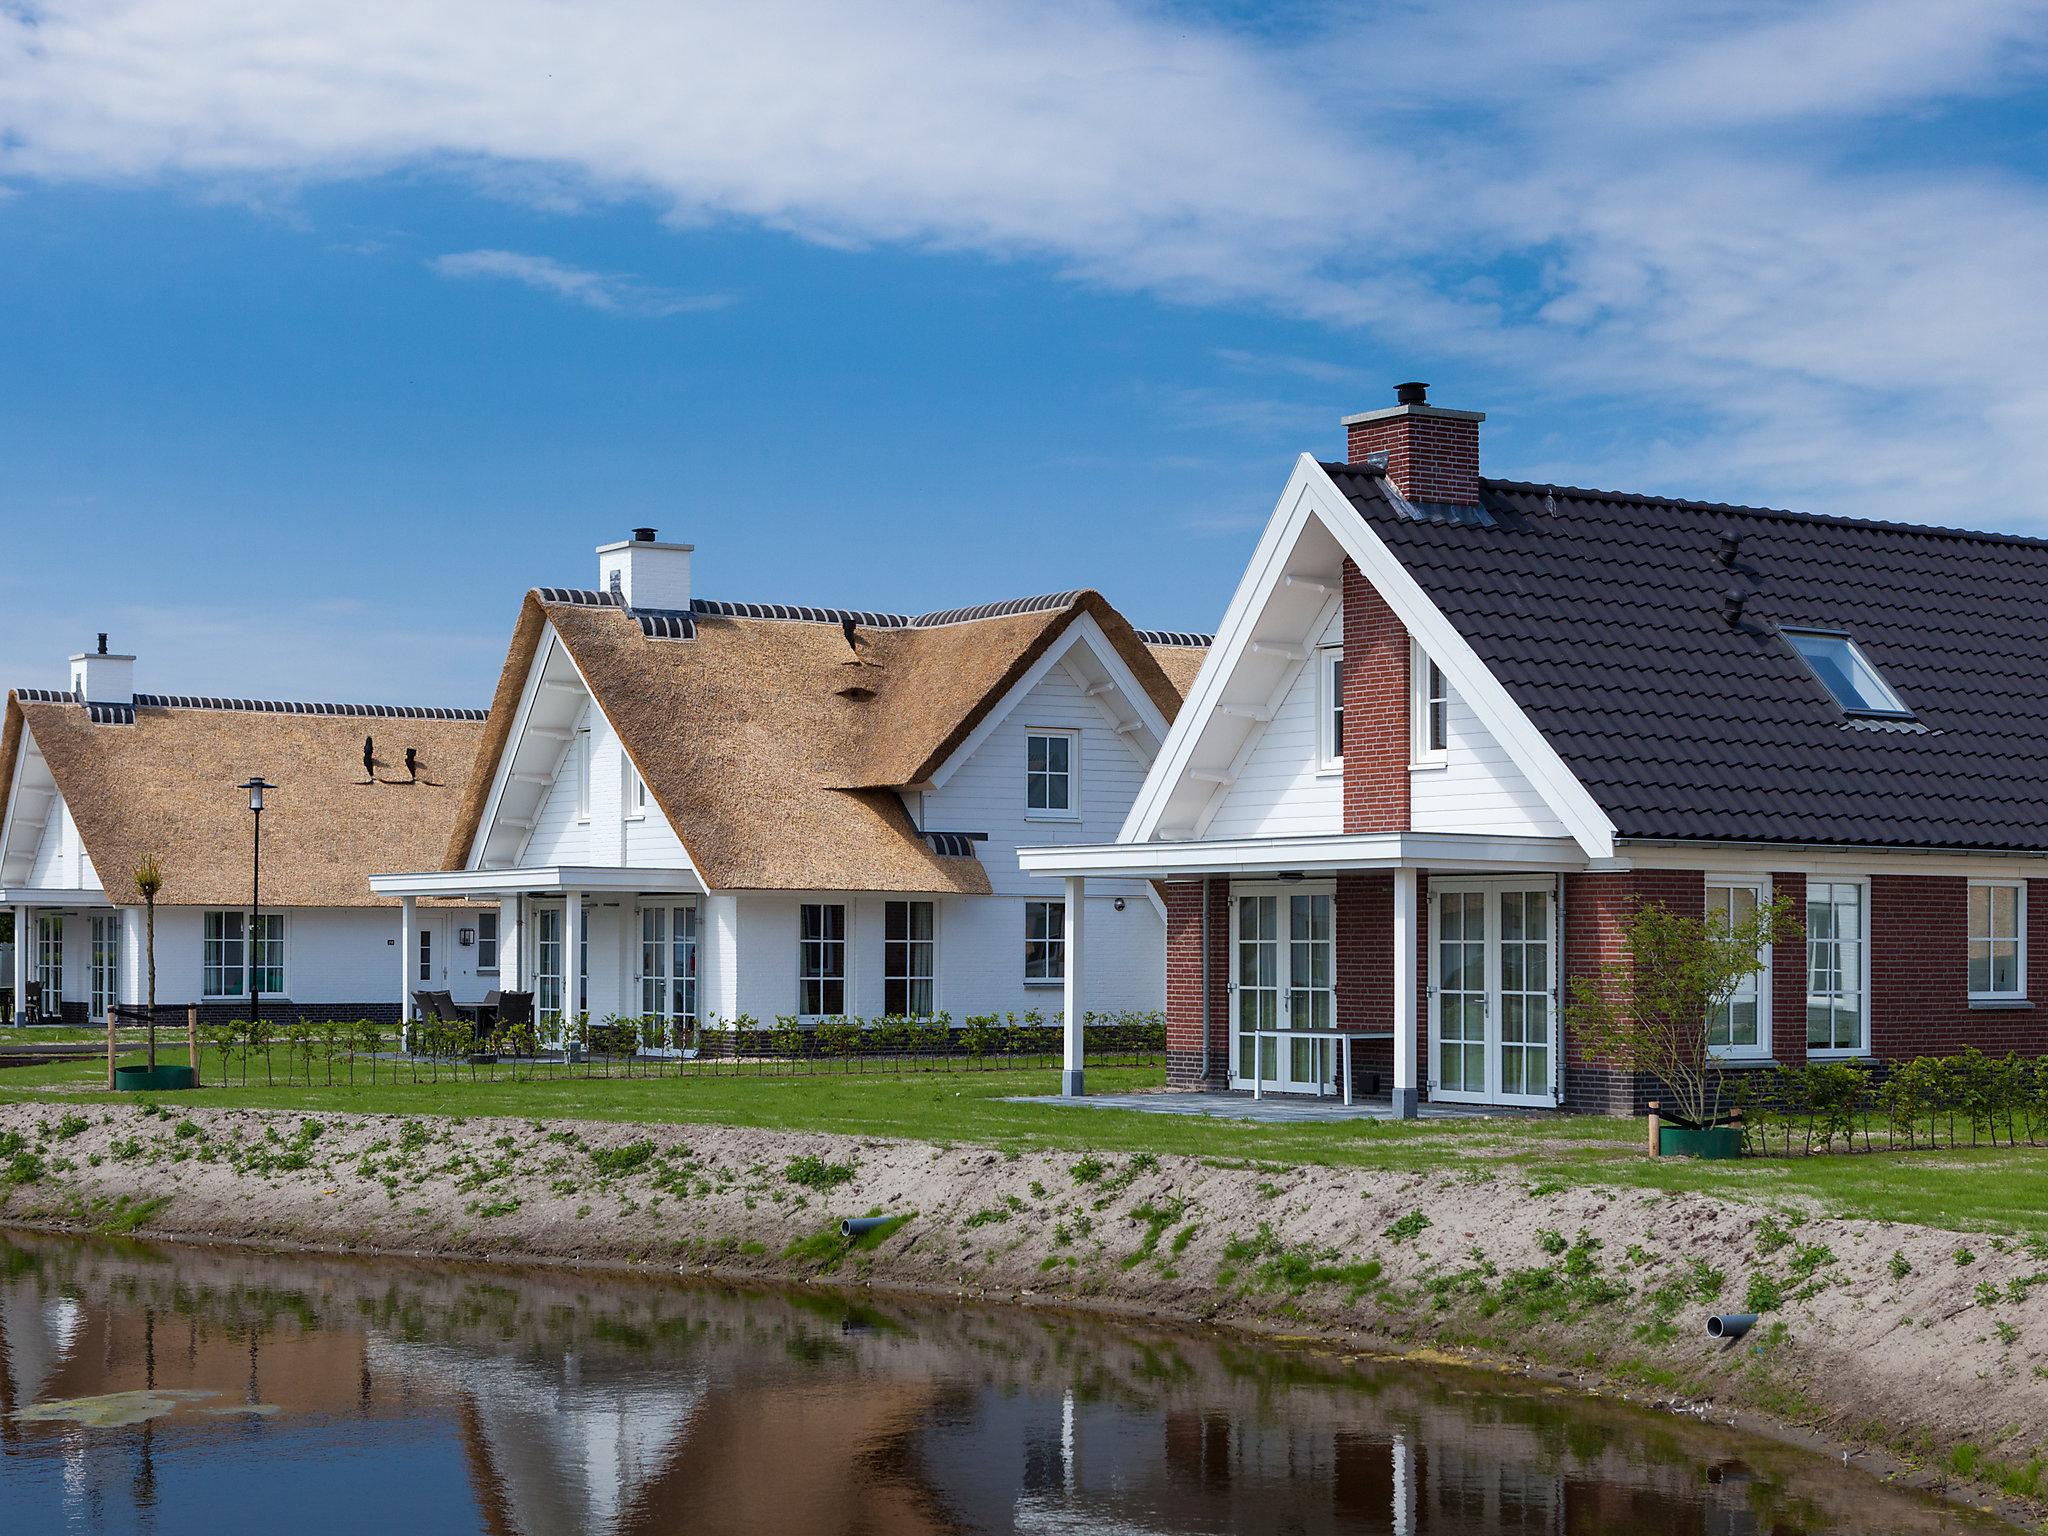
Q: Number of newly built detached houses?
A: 3